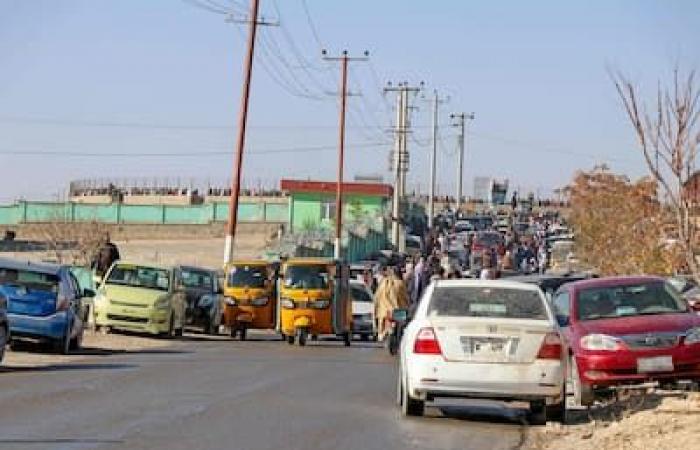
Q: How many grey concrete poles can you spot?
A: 4